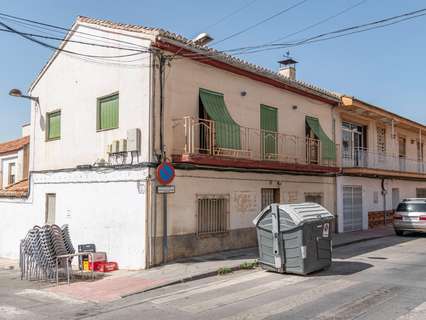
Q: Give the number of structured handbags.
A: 0